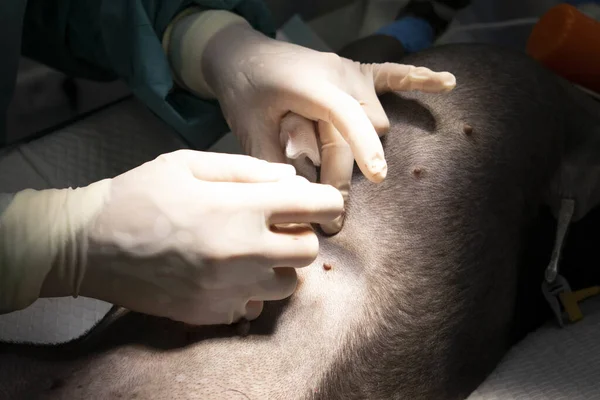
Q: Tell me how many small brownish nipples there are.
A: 3